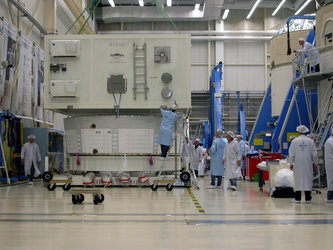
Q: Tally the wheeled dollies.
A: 3